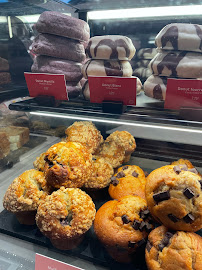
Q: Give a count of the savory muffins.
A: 0